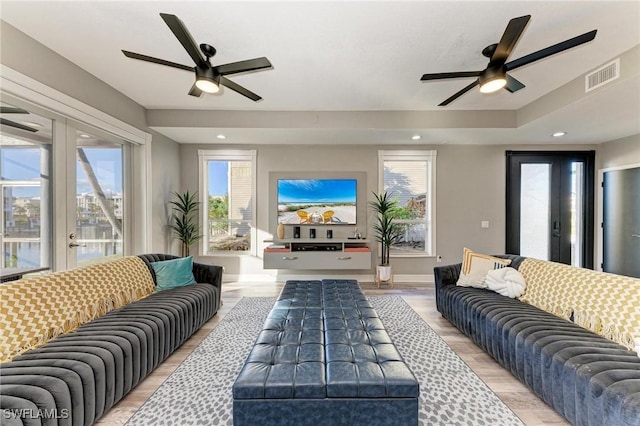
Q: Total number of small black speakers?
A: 3